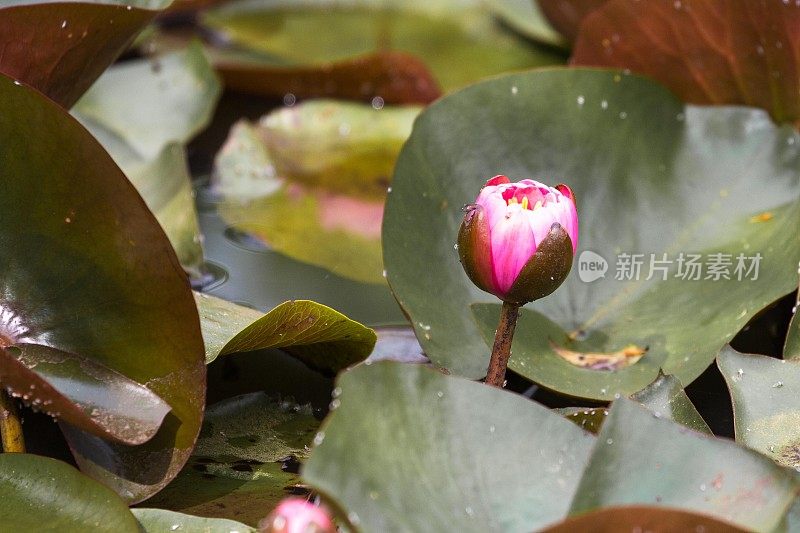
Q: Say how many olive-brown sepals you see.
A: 2